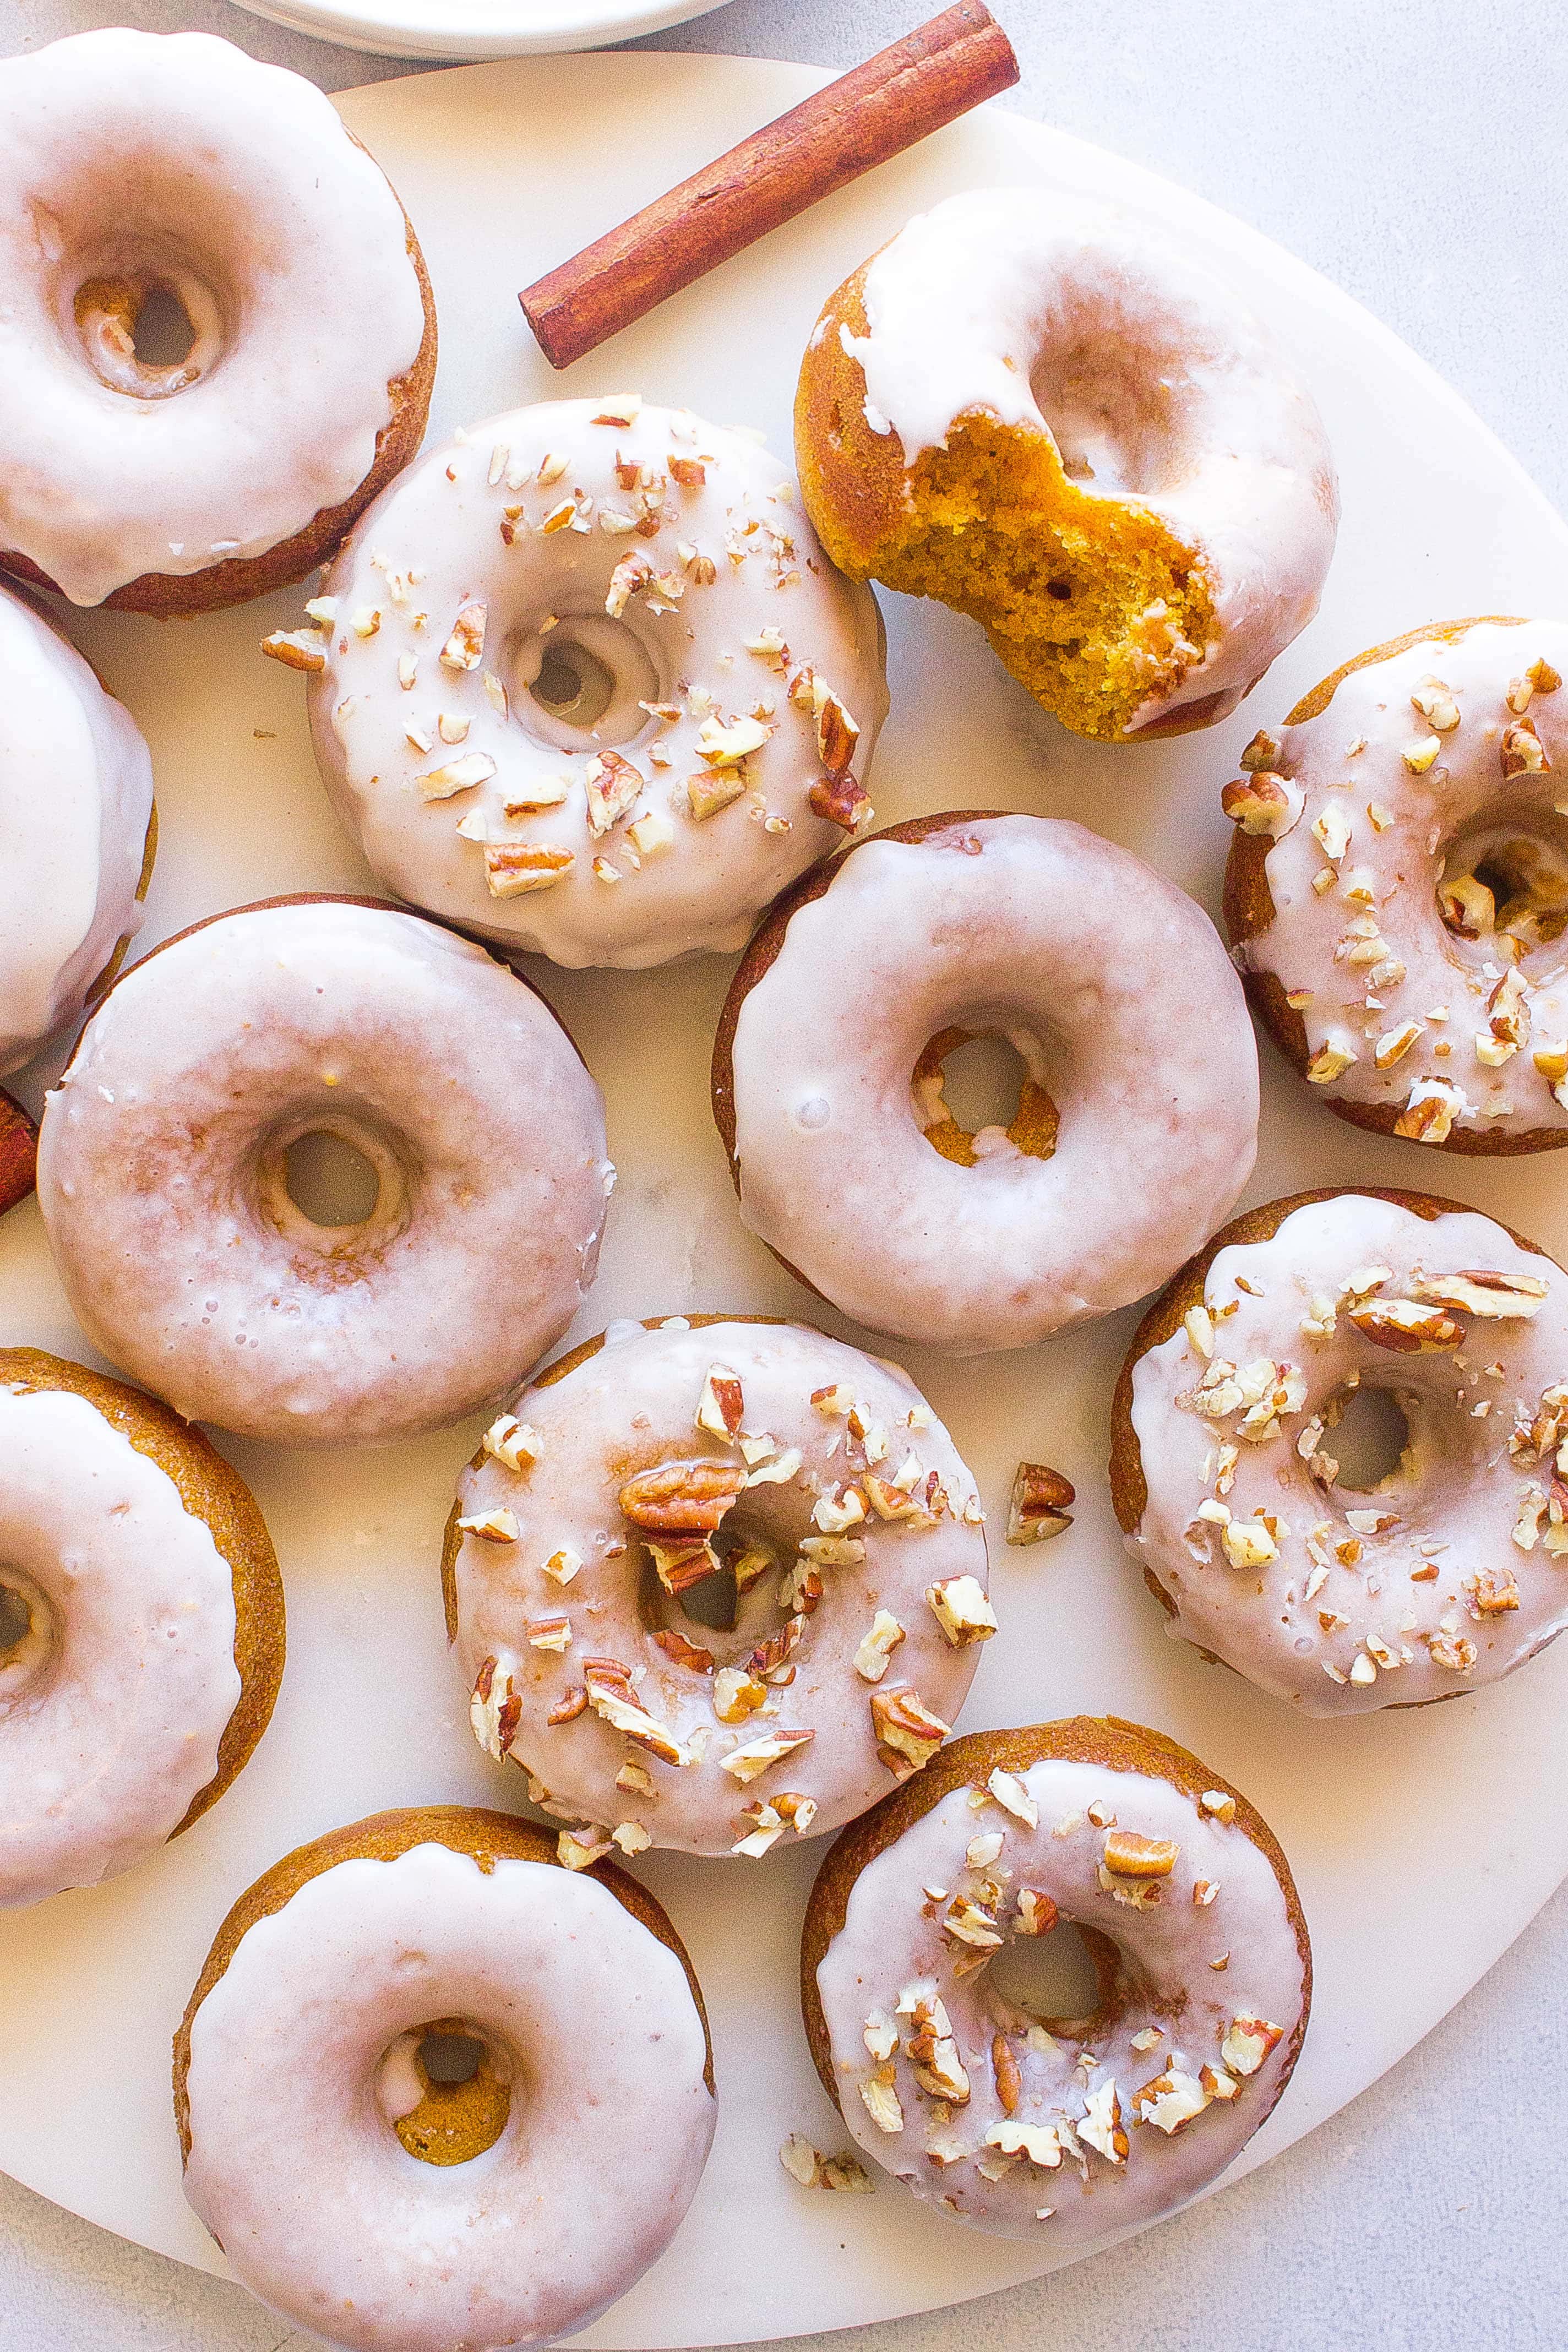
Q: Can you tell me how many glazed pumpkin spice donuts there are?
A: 12